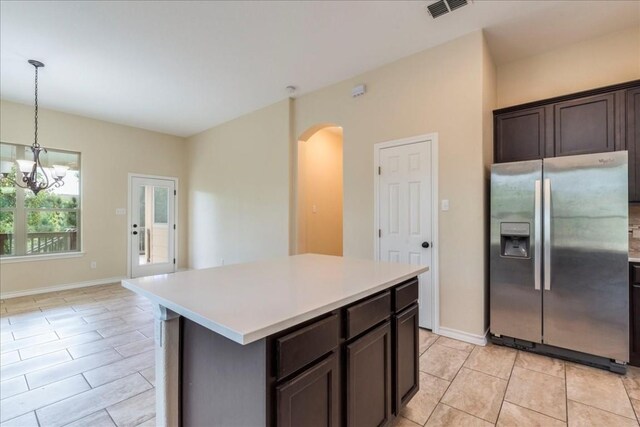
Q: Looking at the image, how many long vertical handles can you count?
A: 2